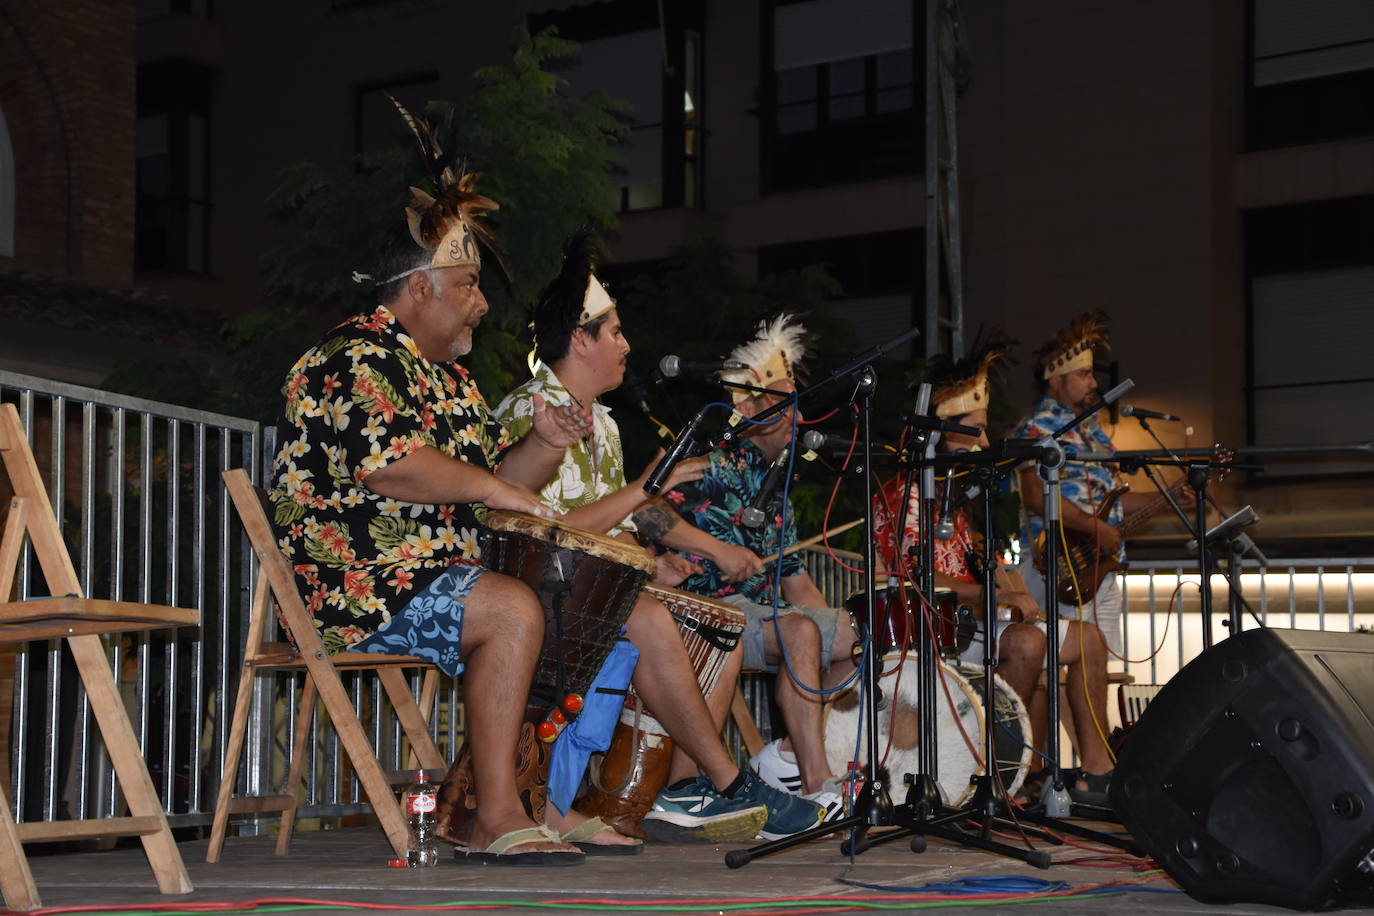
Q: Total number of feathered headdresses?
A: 5